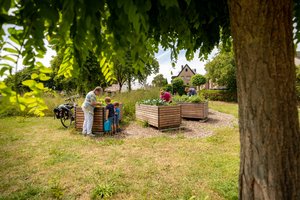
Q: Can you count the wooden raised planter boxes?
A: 3